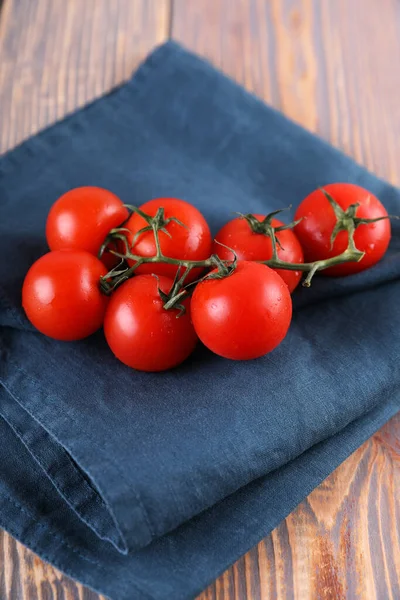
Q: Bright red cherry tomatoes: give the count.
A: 7